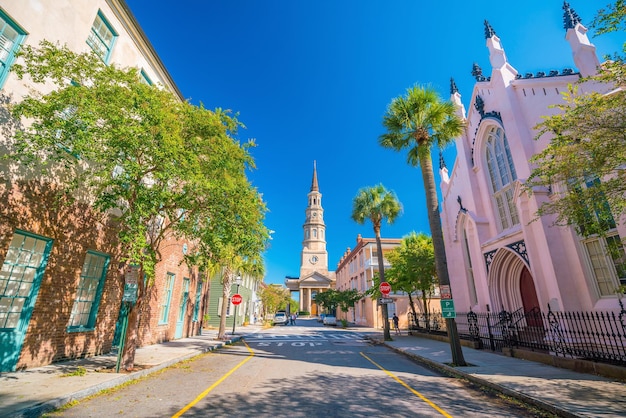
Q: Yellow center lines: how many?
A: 2